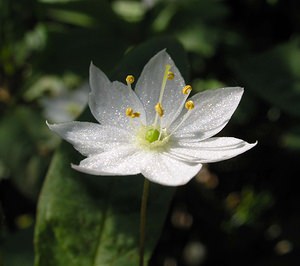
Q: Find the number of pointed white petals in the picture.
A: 7